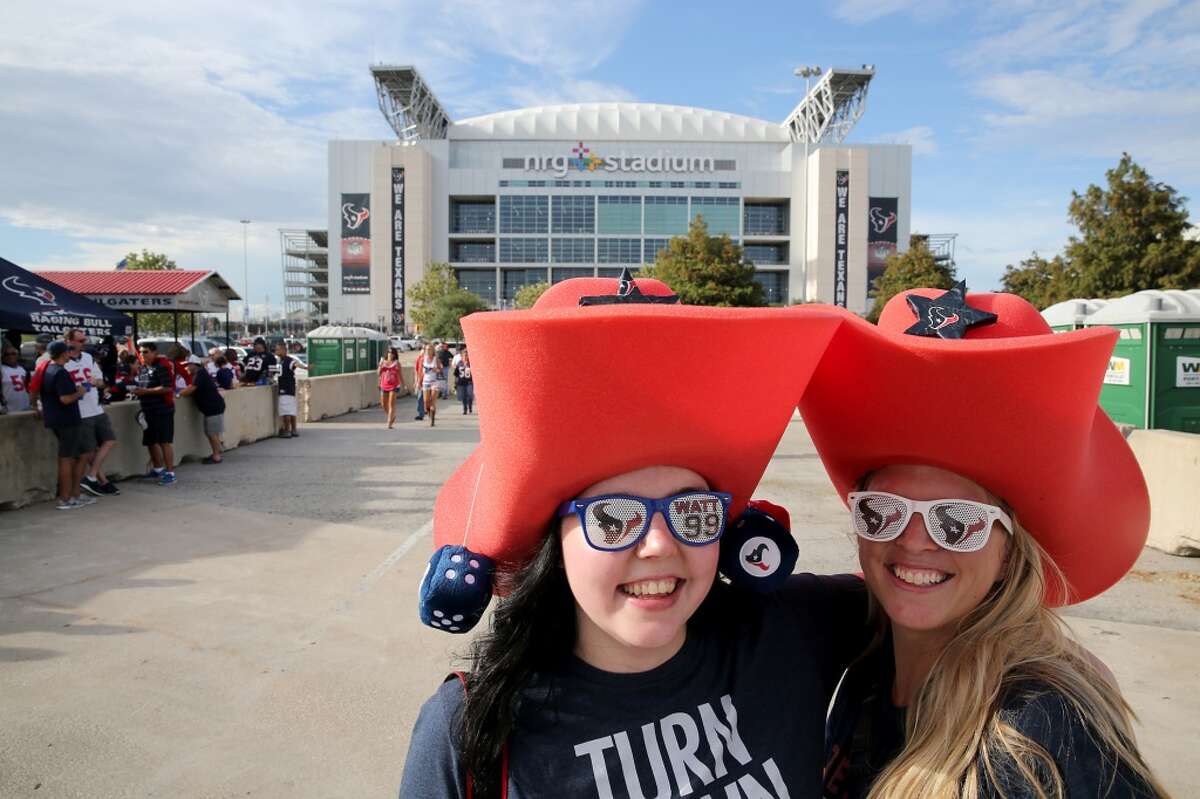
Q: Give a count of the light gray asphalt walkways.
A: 1